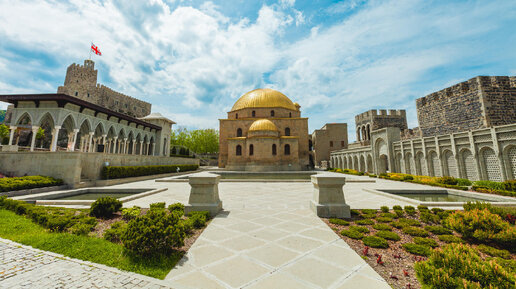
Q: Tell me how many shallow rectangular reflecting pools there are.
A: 3